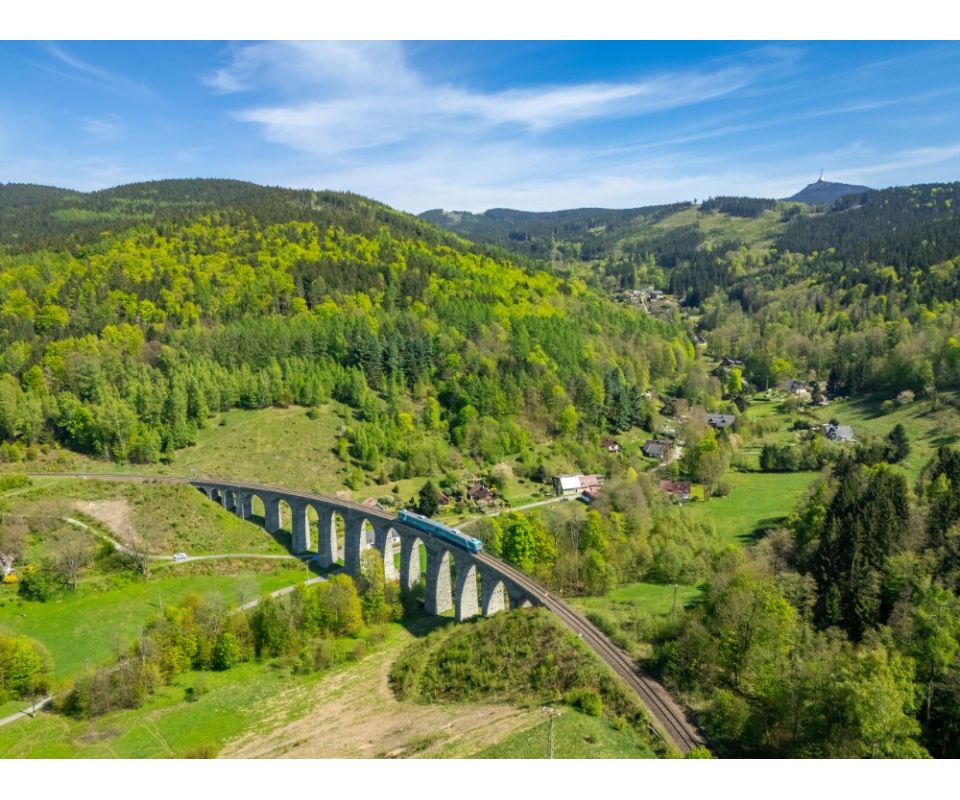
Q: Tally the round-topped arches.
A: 14